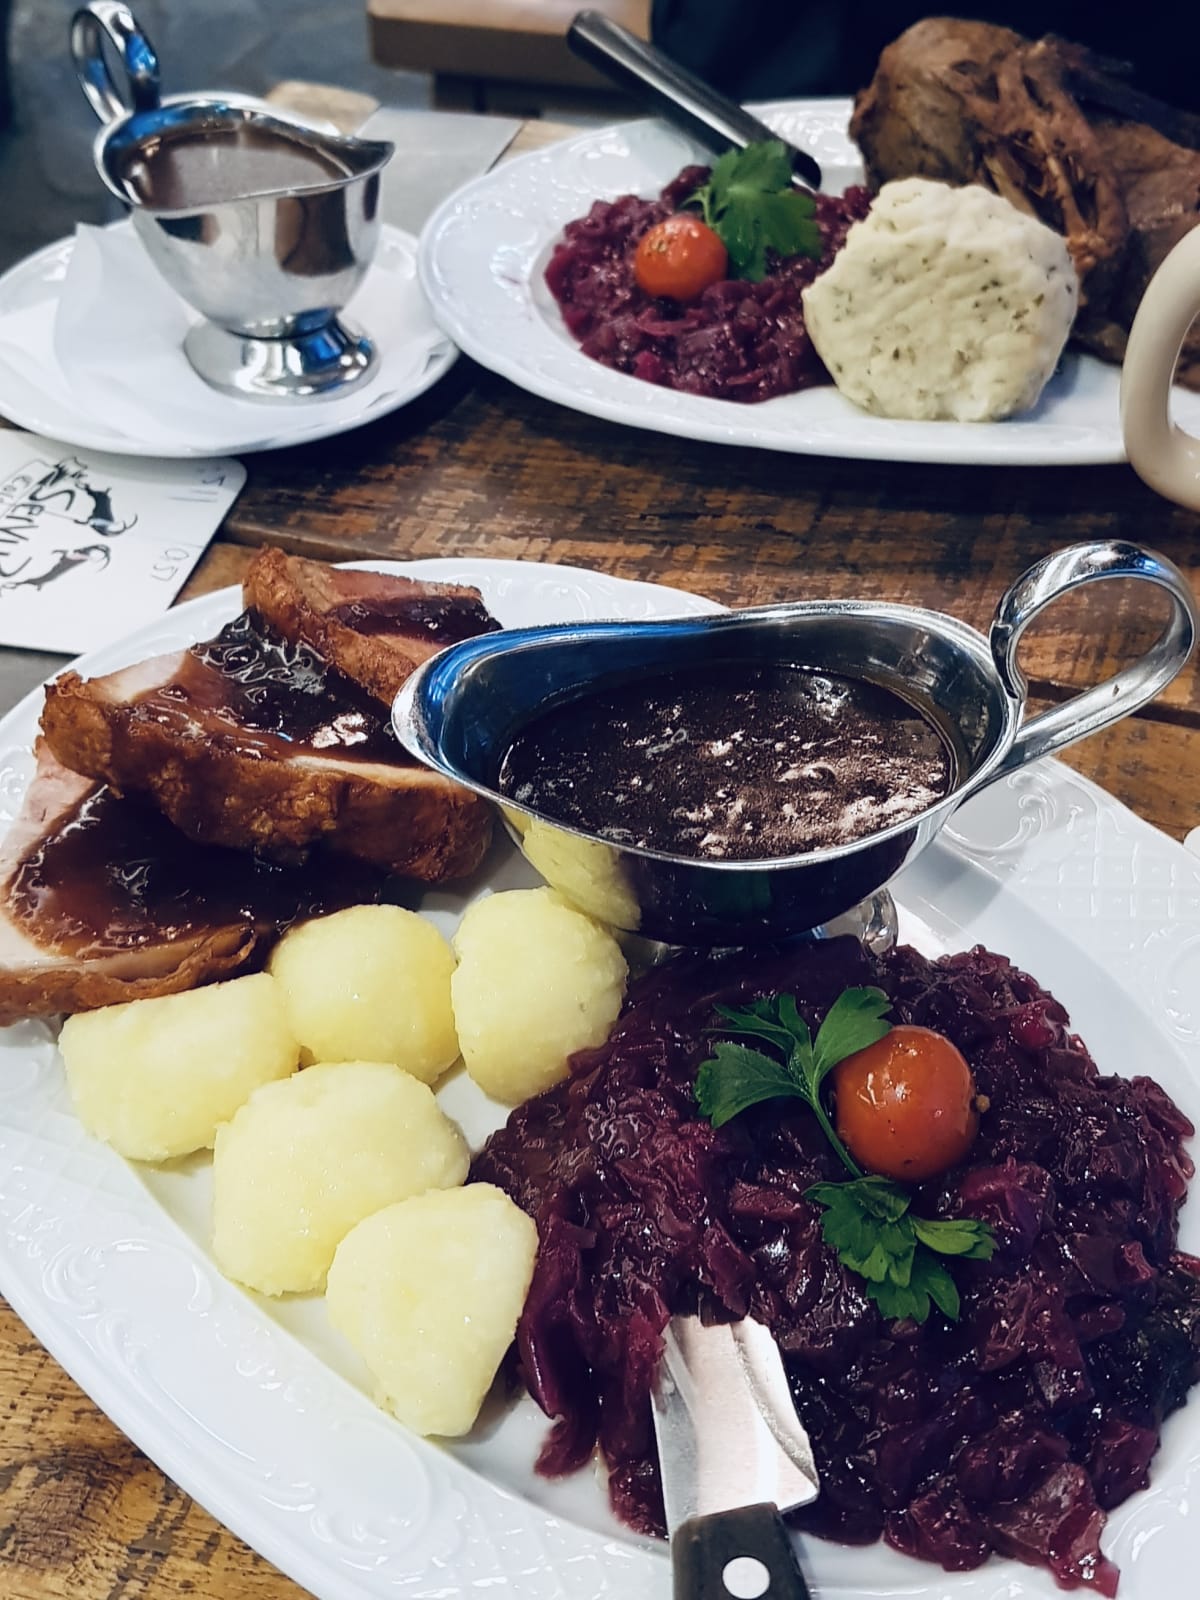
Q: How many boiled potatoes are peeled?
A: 5